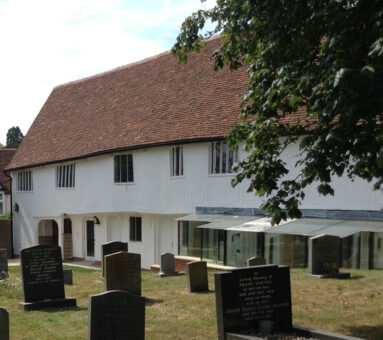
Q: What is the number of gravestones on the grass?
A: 12